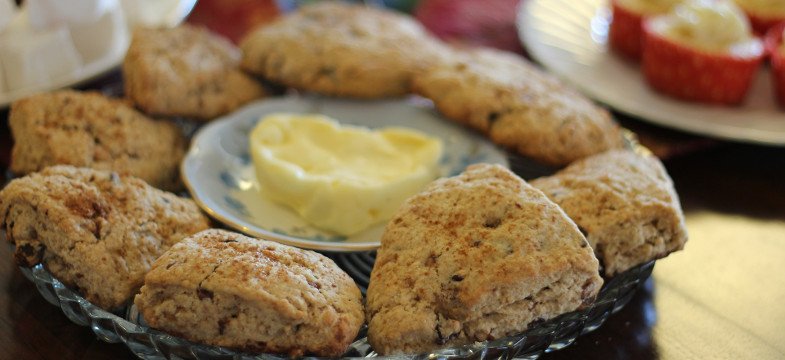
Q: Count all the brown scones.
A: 8